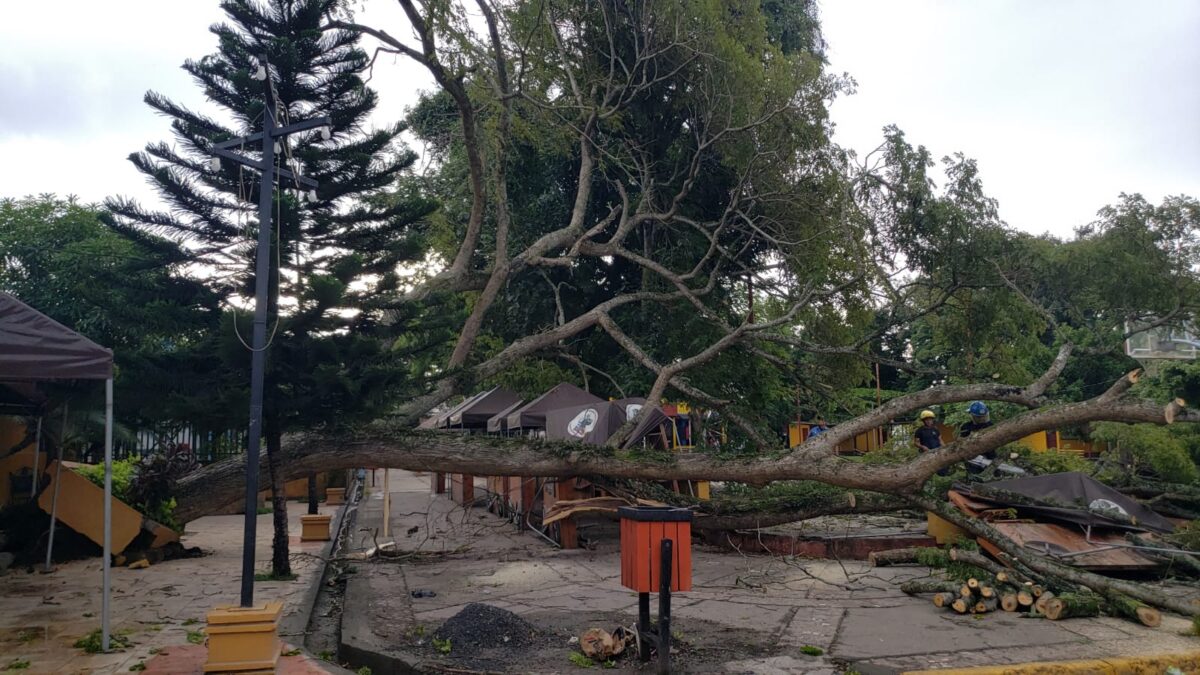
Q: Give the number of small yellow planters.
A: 3